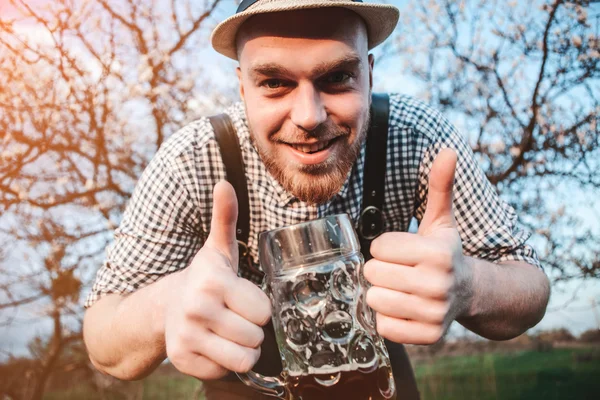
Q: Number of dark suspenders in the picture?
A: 2